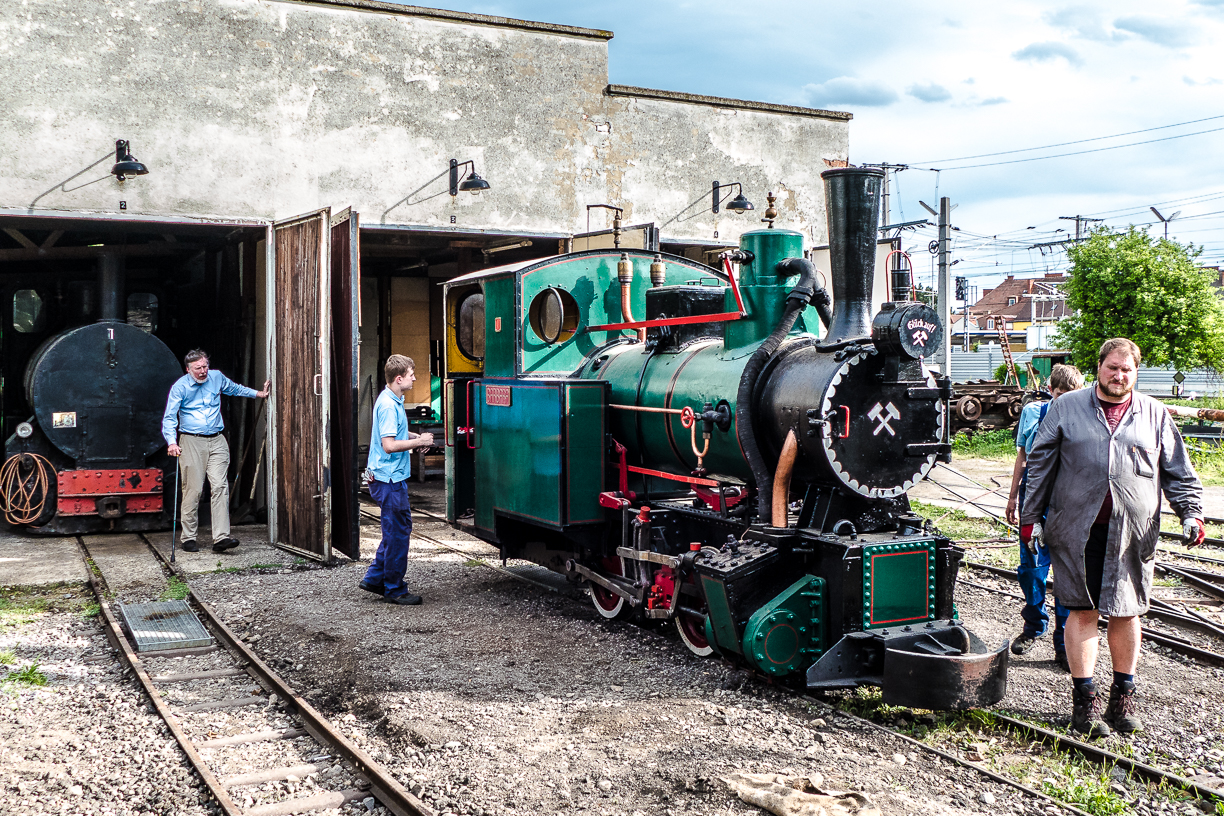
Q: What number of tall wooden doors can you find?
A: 2